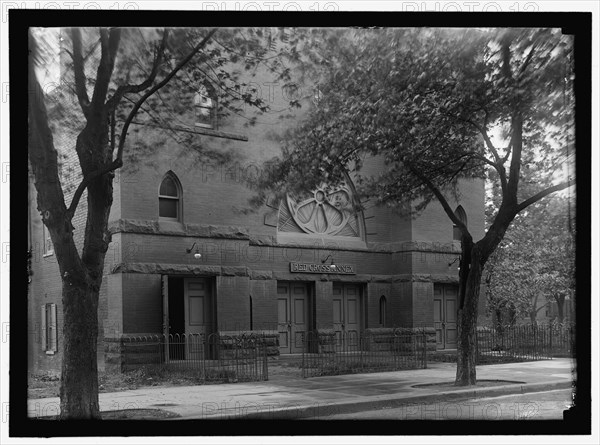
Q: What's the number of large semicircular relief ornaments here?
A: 1